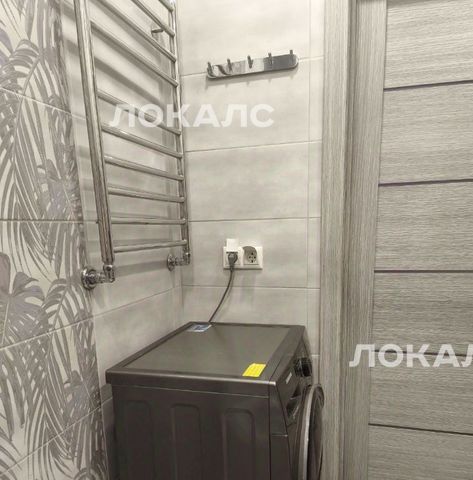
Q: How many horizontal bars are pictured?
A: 10